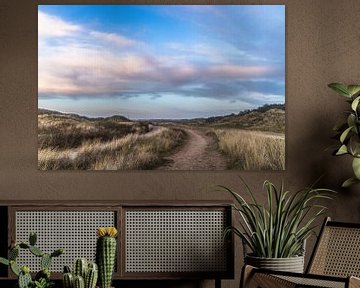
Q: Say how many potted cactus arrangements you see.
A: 3